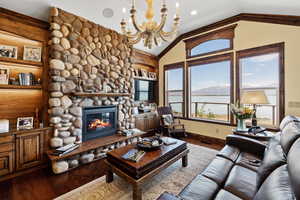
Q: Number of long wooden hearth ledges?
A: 1